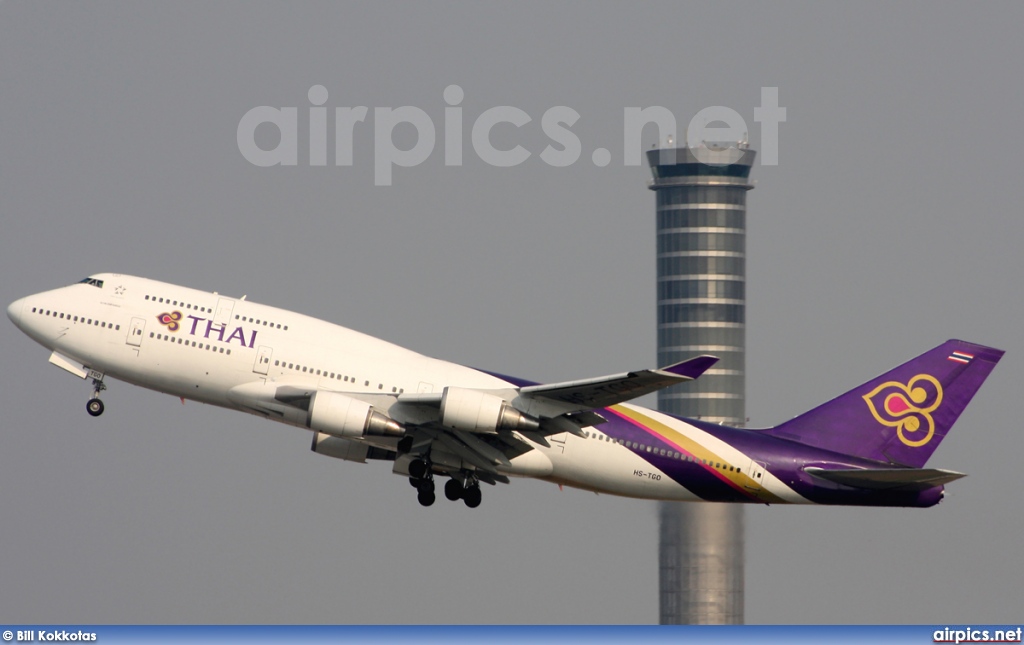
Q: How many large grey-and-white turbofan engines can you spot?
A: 3